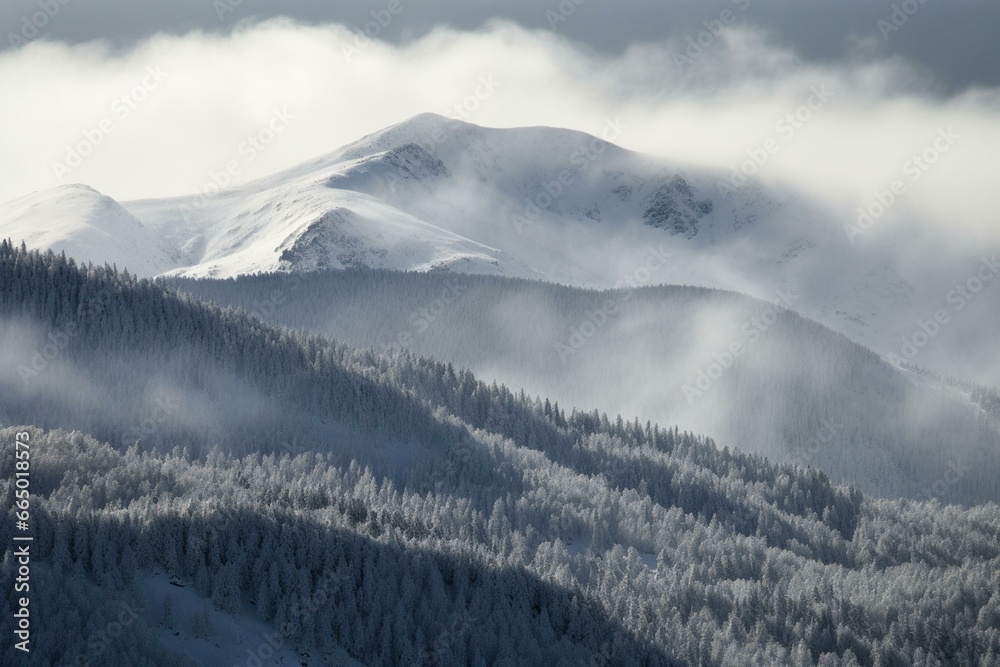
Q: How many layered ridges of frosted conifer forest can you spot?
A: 3